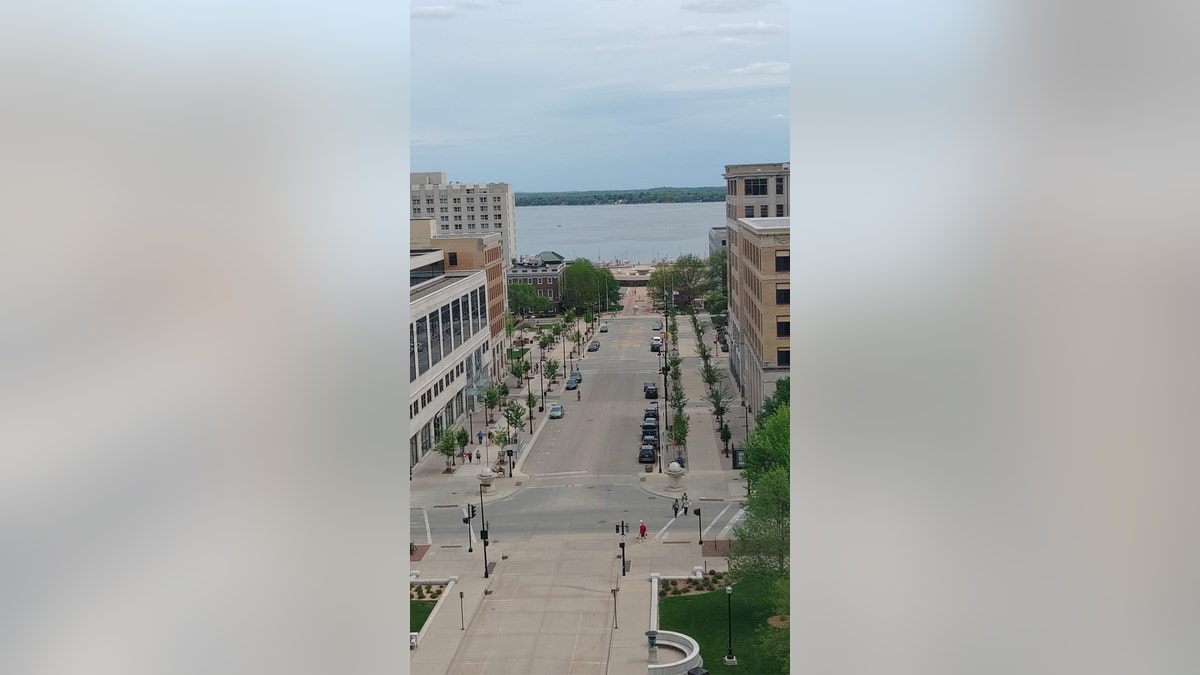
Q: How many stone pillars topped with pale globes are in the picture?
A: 2